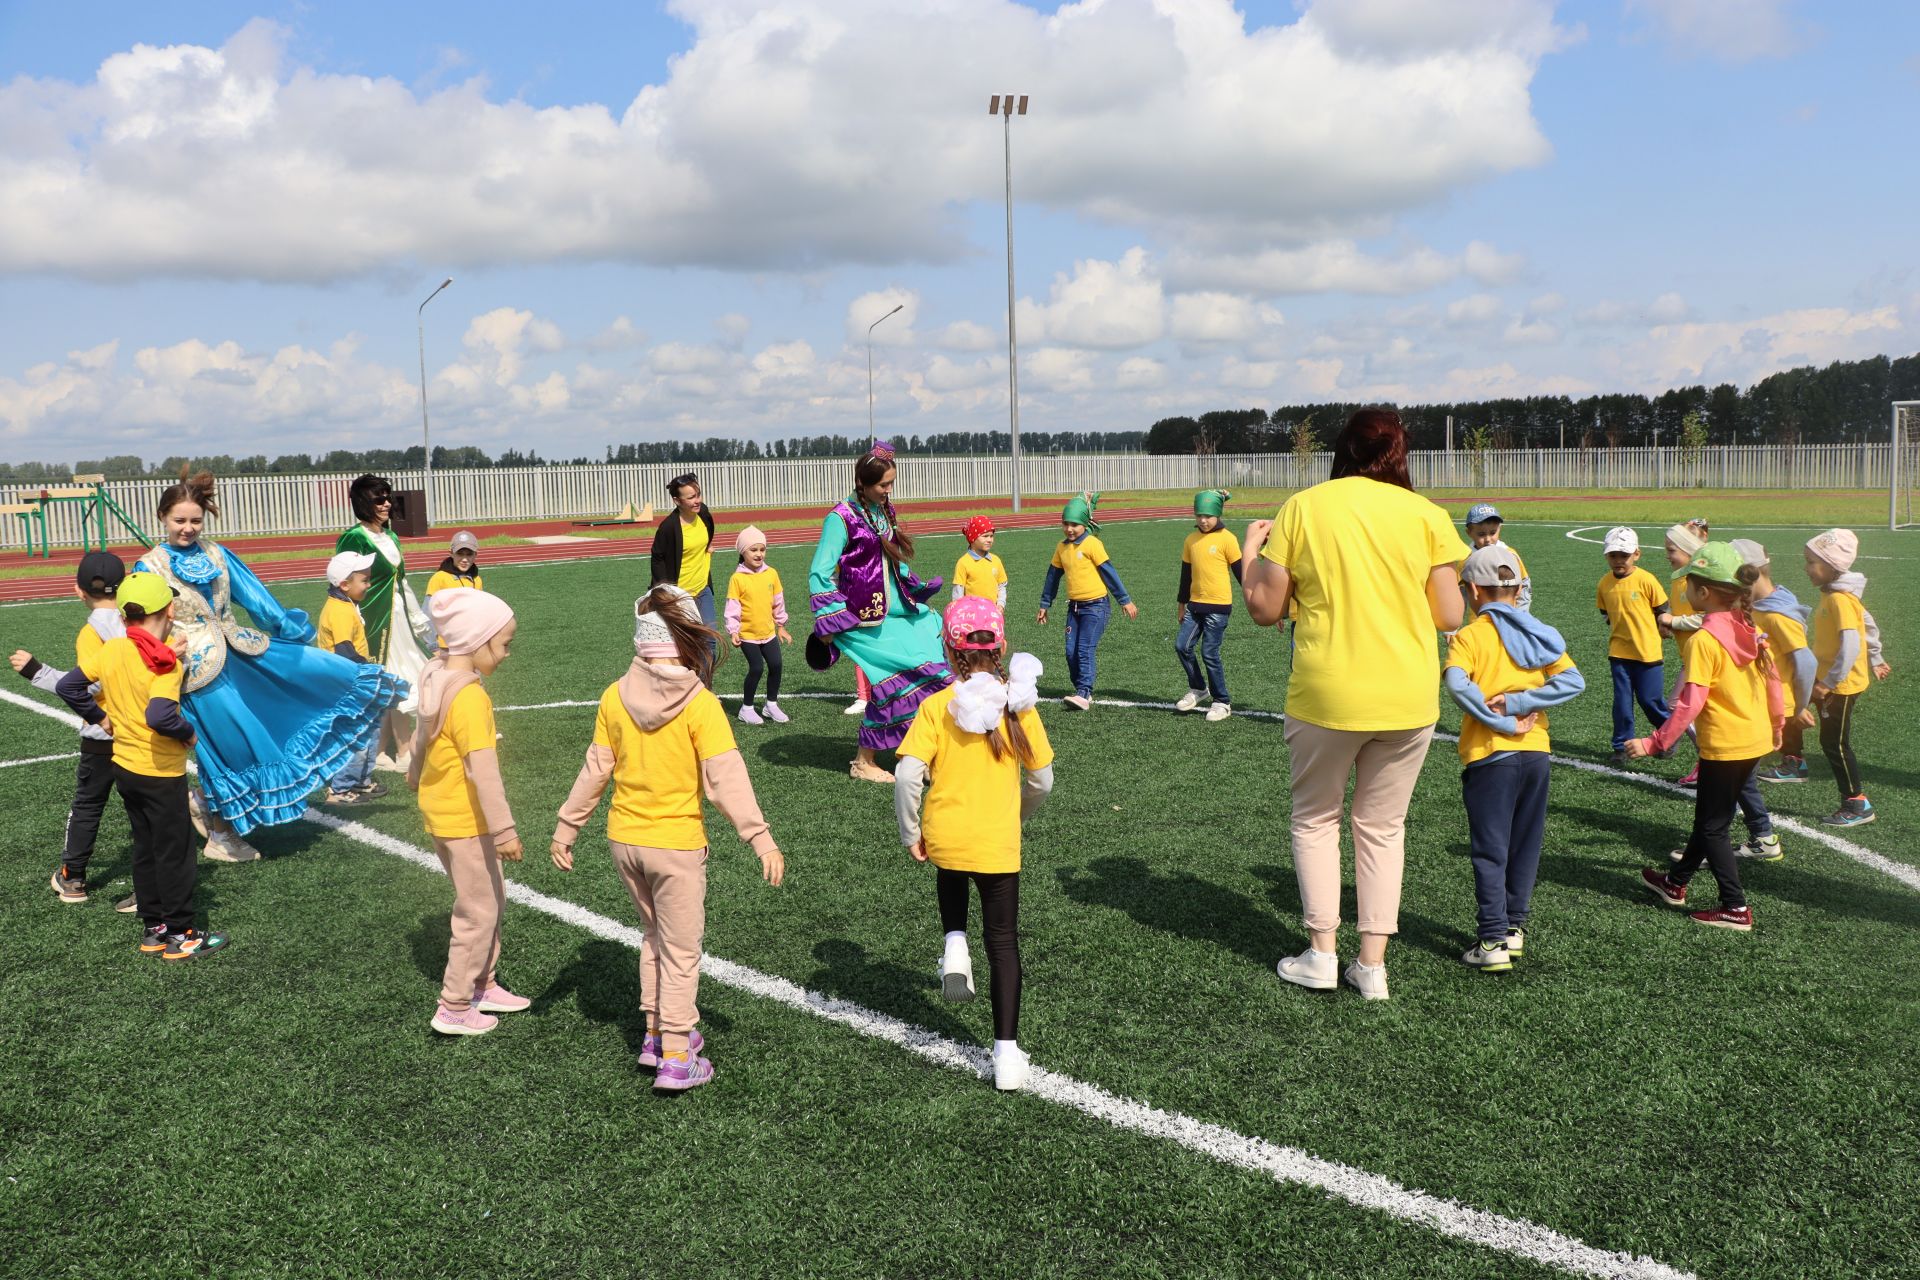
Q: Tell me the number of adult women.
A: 5